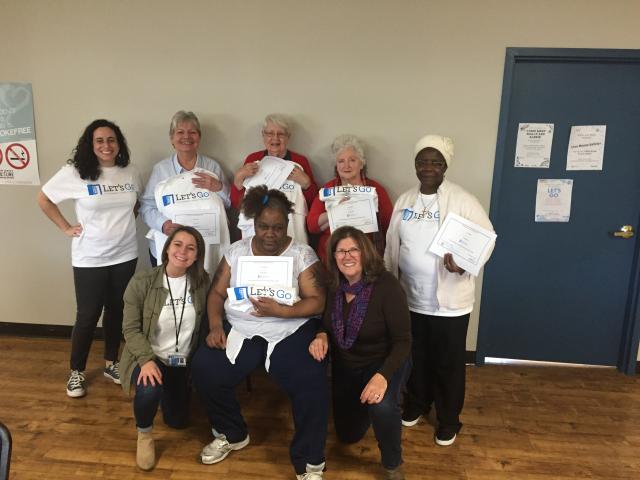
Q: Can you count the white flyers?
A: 3